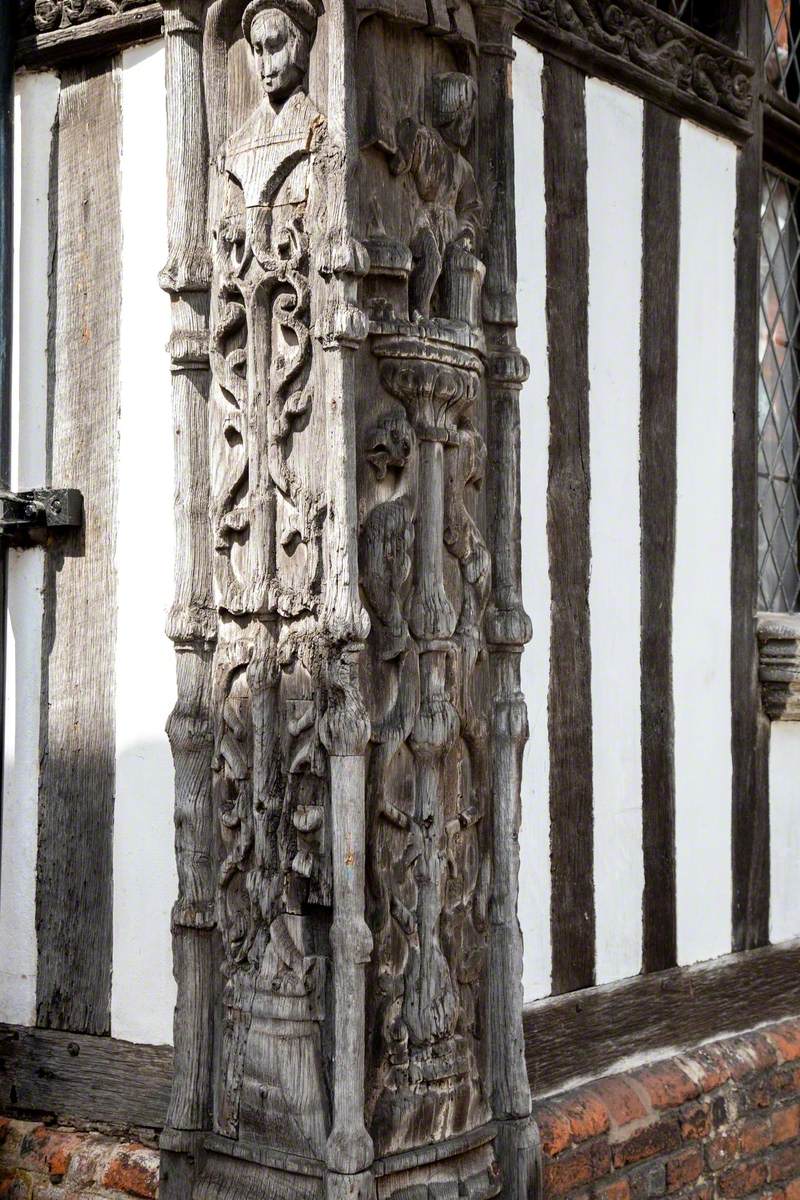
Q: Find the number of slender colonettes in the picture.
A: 3